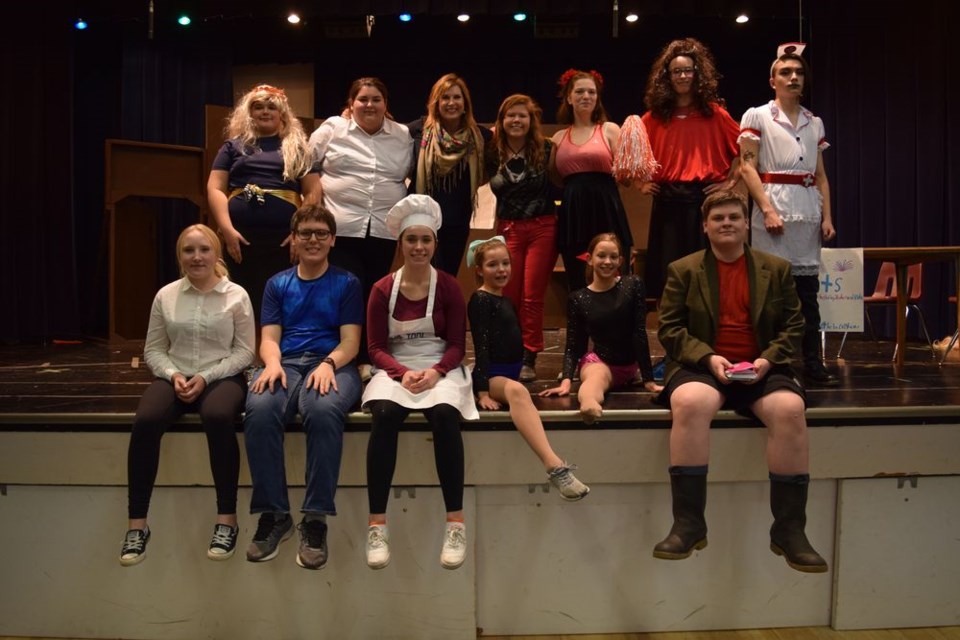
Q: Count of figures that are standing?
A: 7